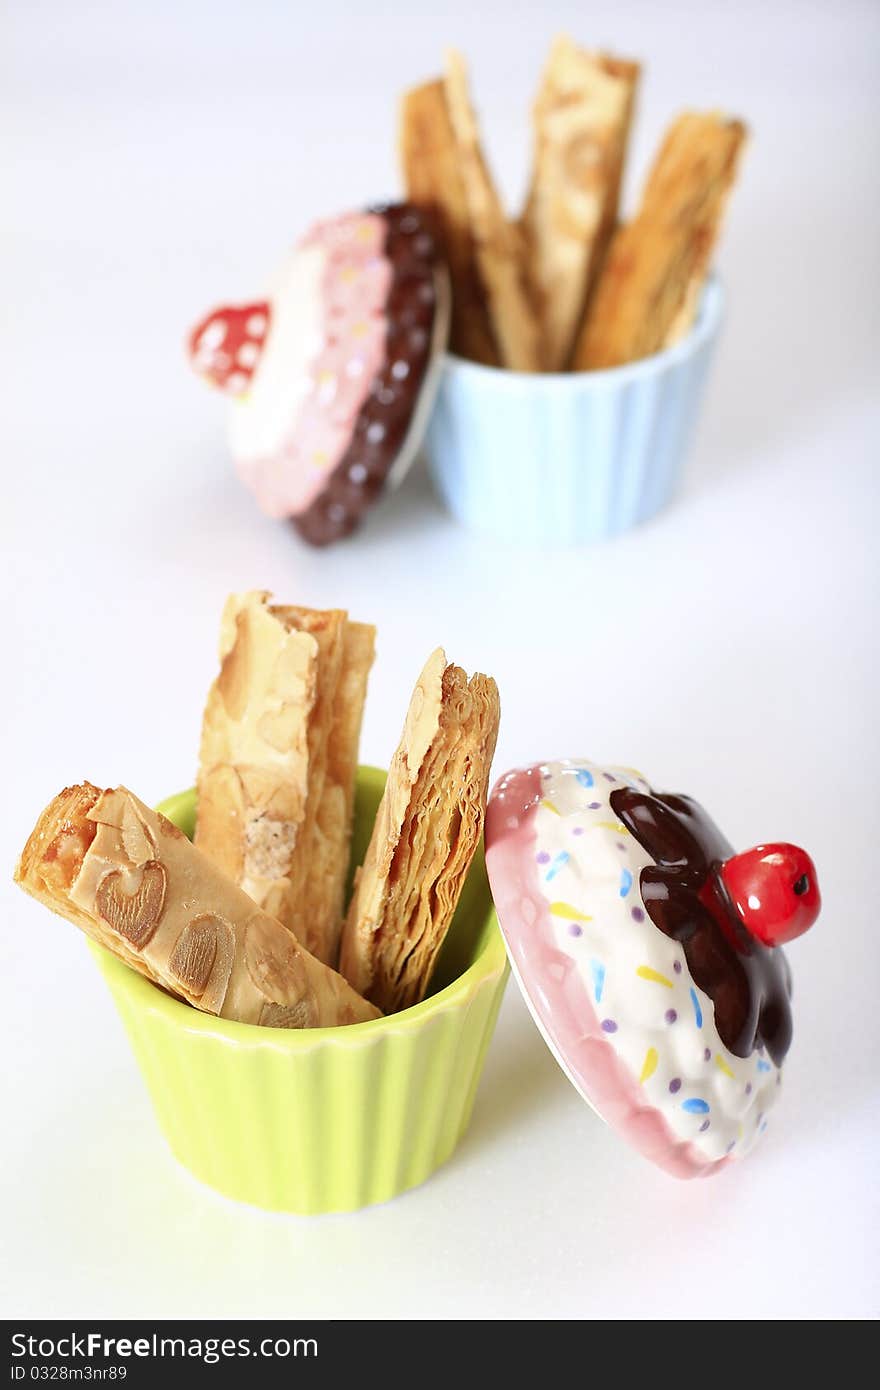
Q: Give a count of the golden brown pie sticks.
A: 6